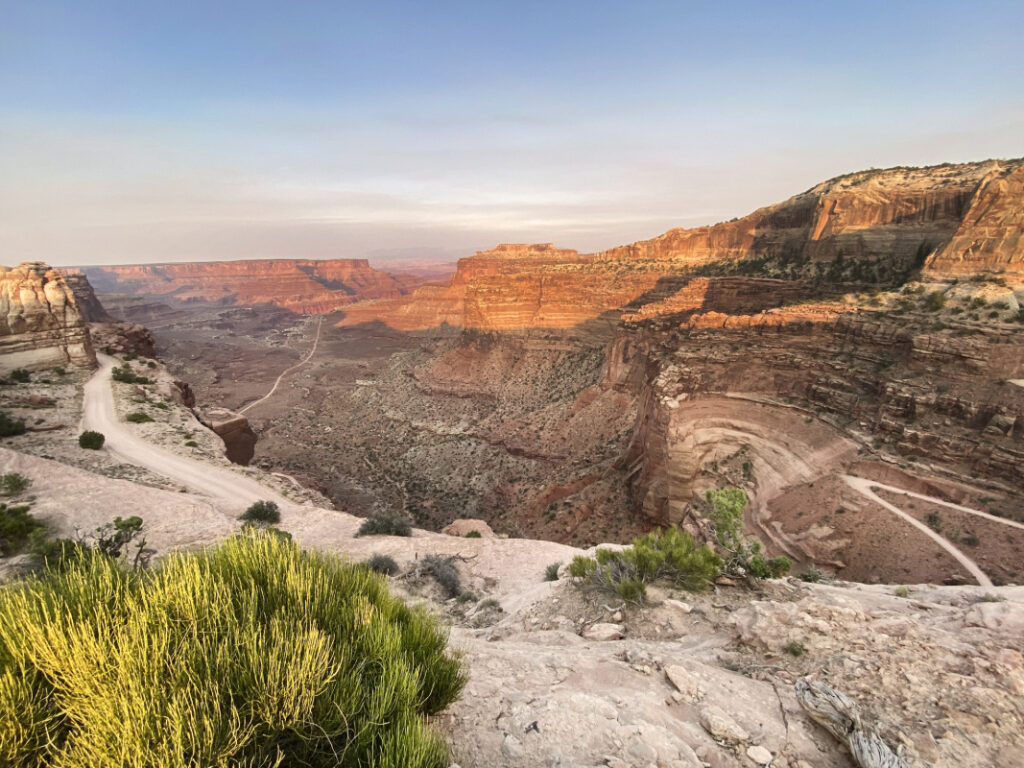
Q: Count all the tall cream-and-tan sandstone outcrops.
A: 1